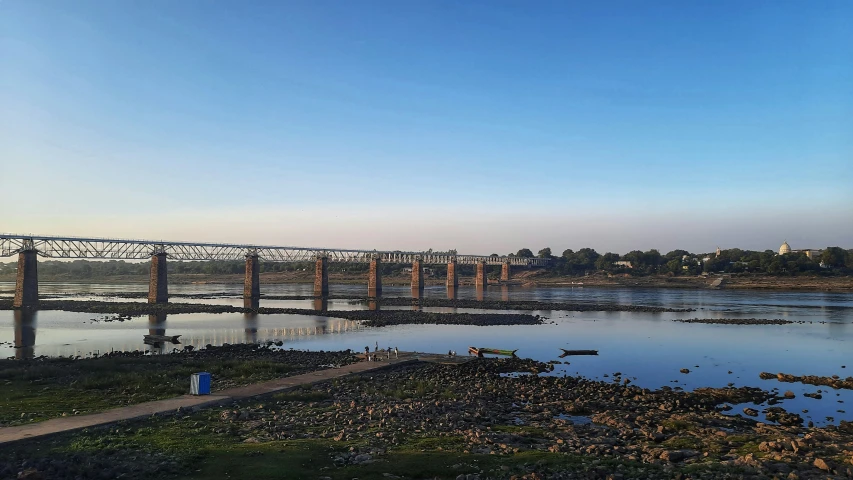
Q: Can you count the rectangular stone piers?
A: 9